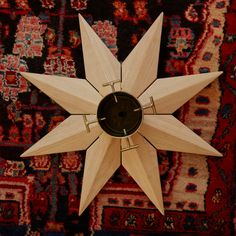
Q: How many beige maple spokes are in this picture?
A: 8